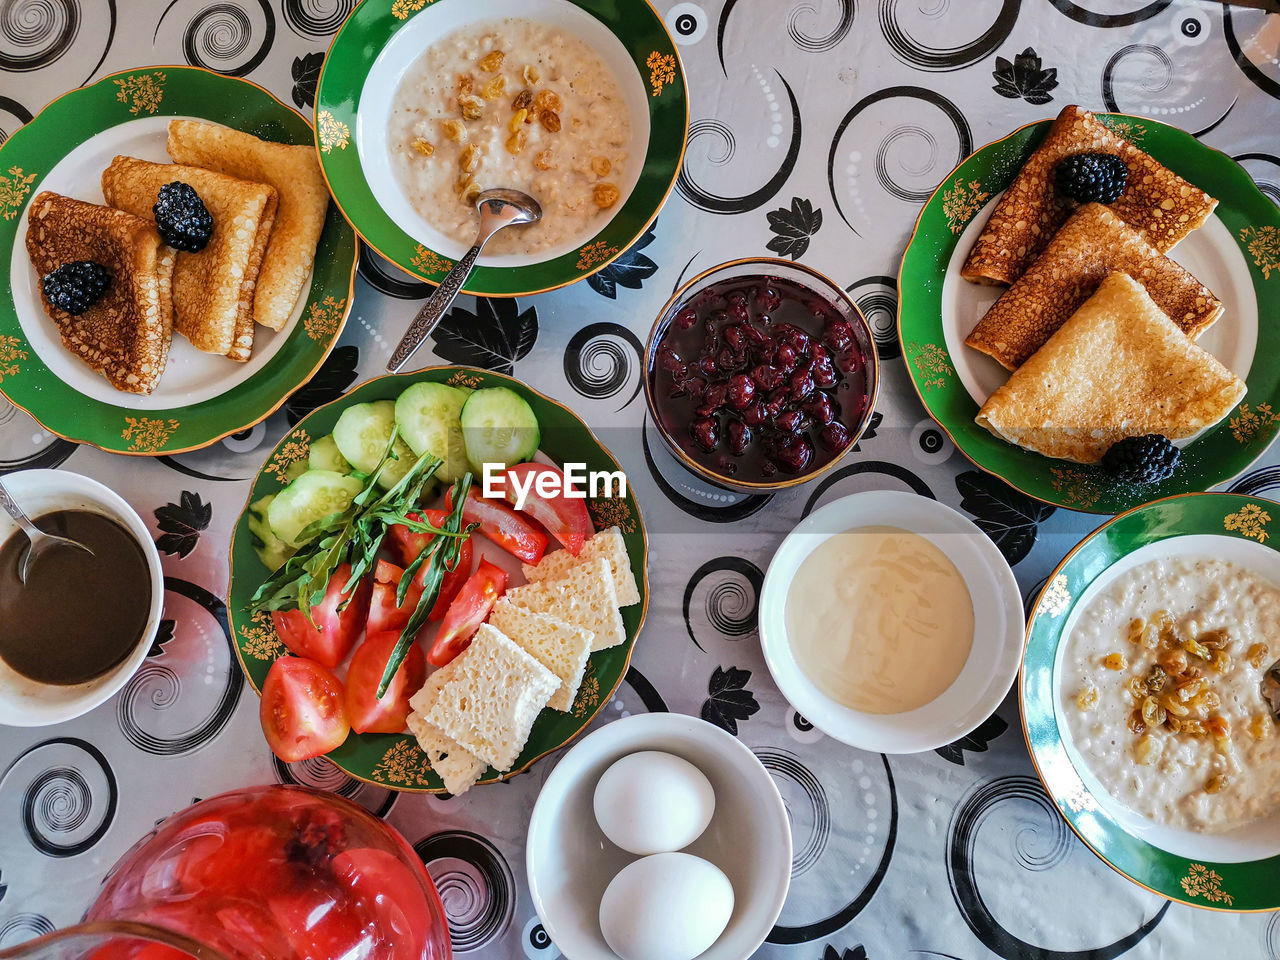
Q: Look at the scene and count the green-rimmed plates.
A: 5